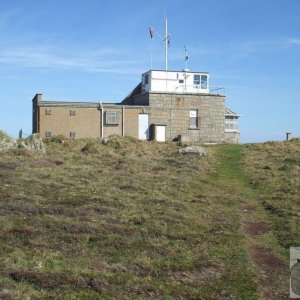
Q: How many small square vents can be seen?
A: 4